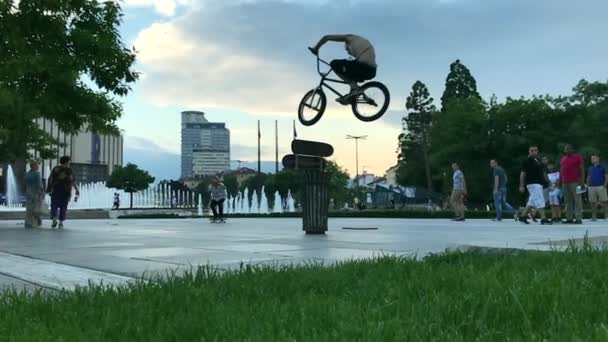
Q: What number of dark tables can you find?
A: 0